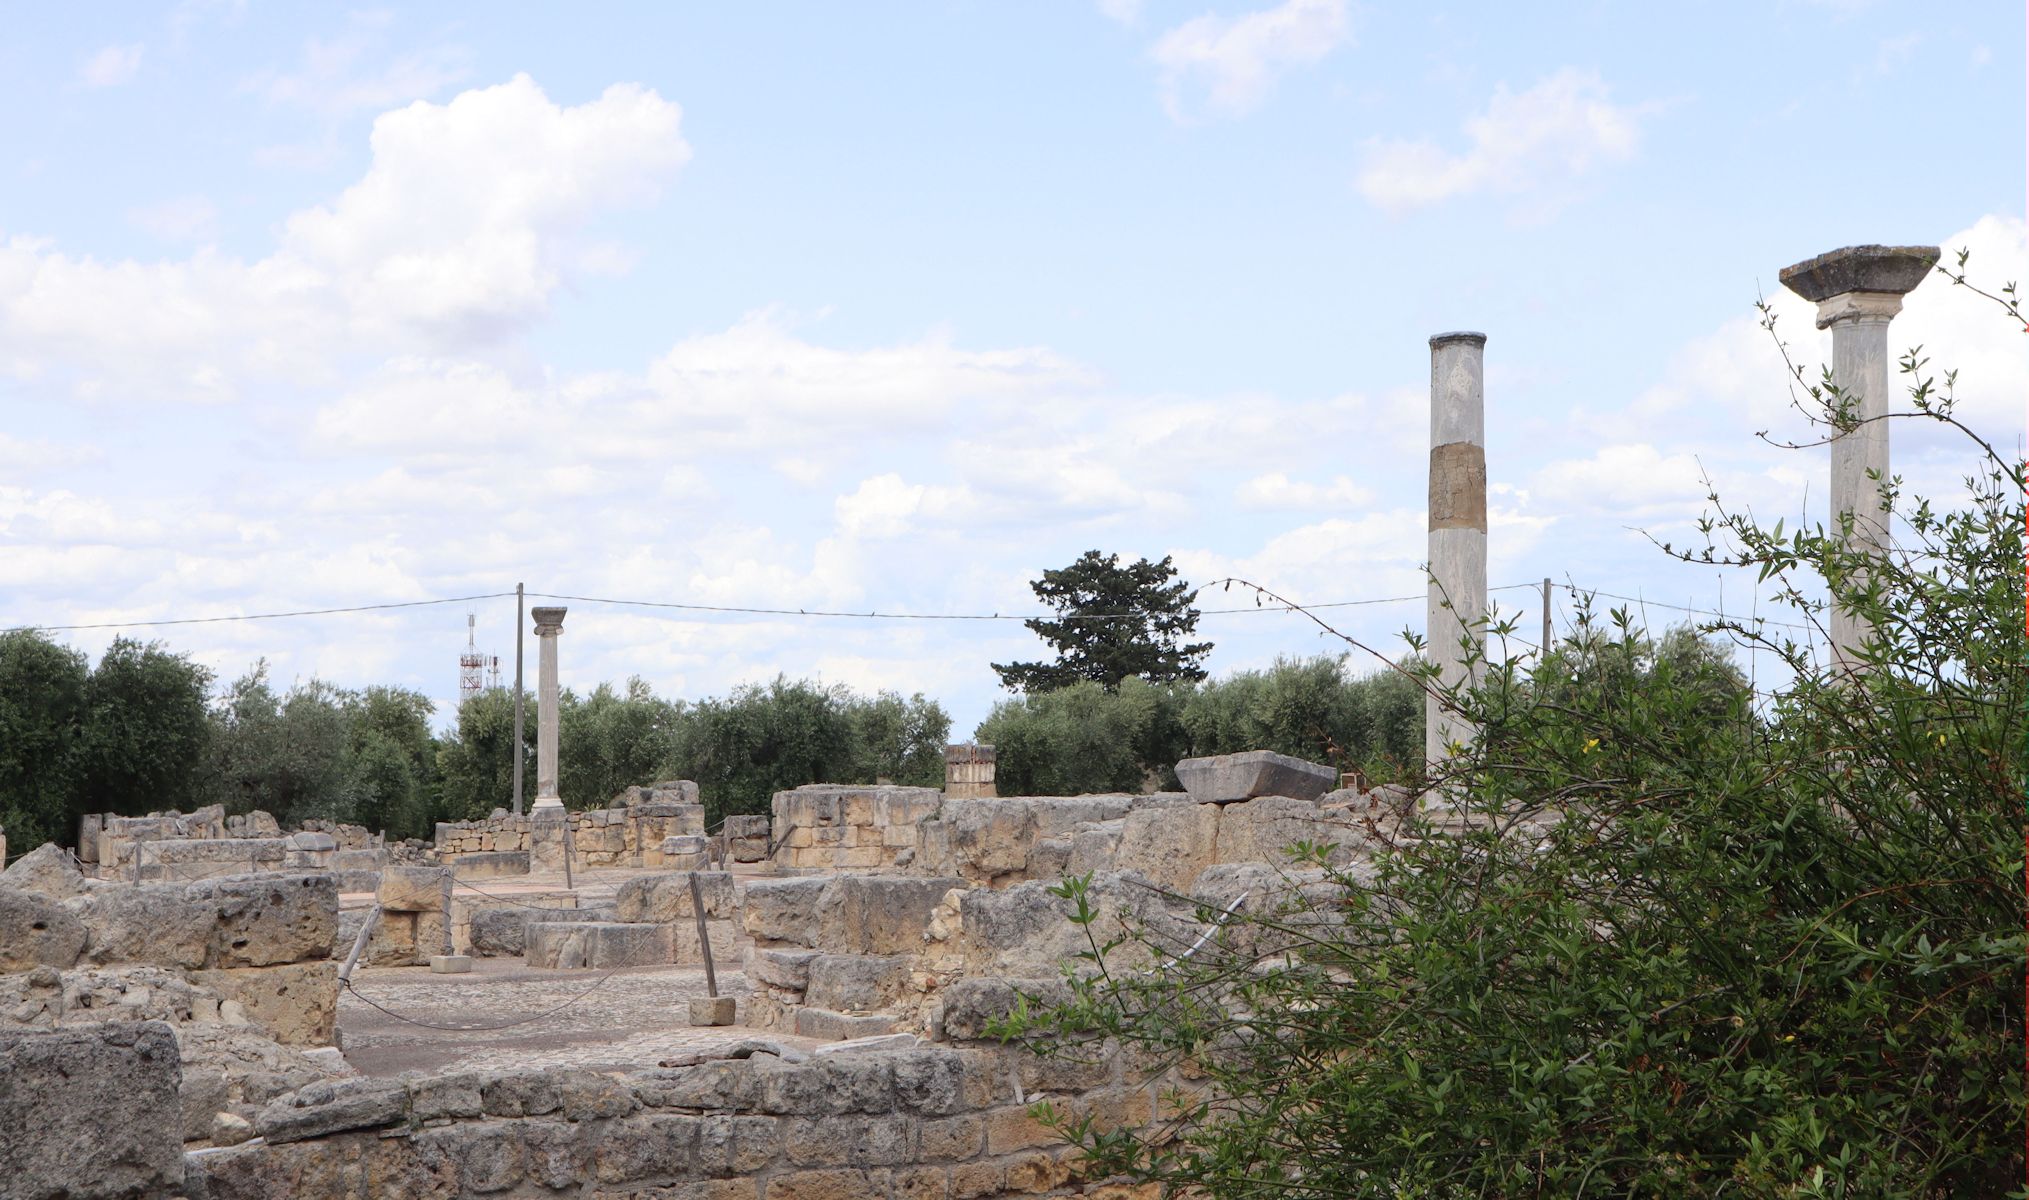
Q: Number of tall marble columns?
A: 3